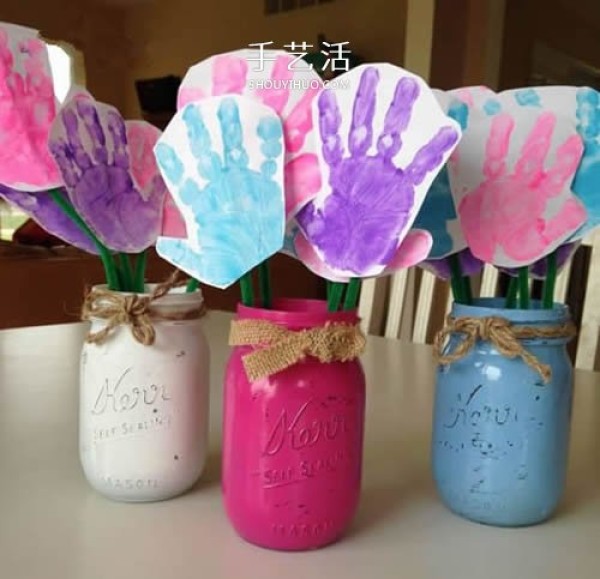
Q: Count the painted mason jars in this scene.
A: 3